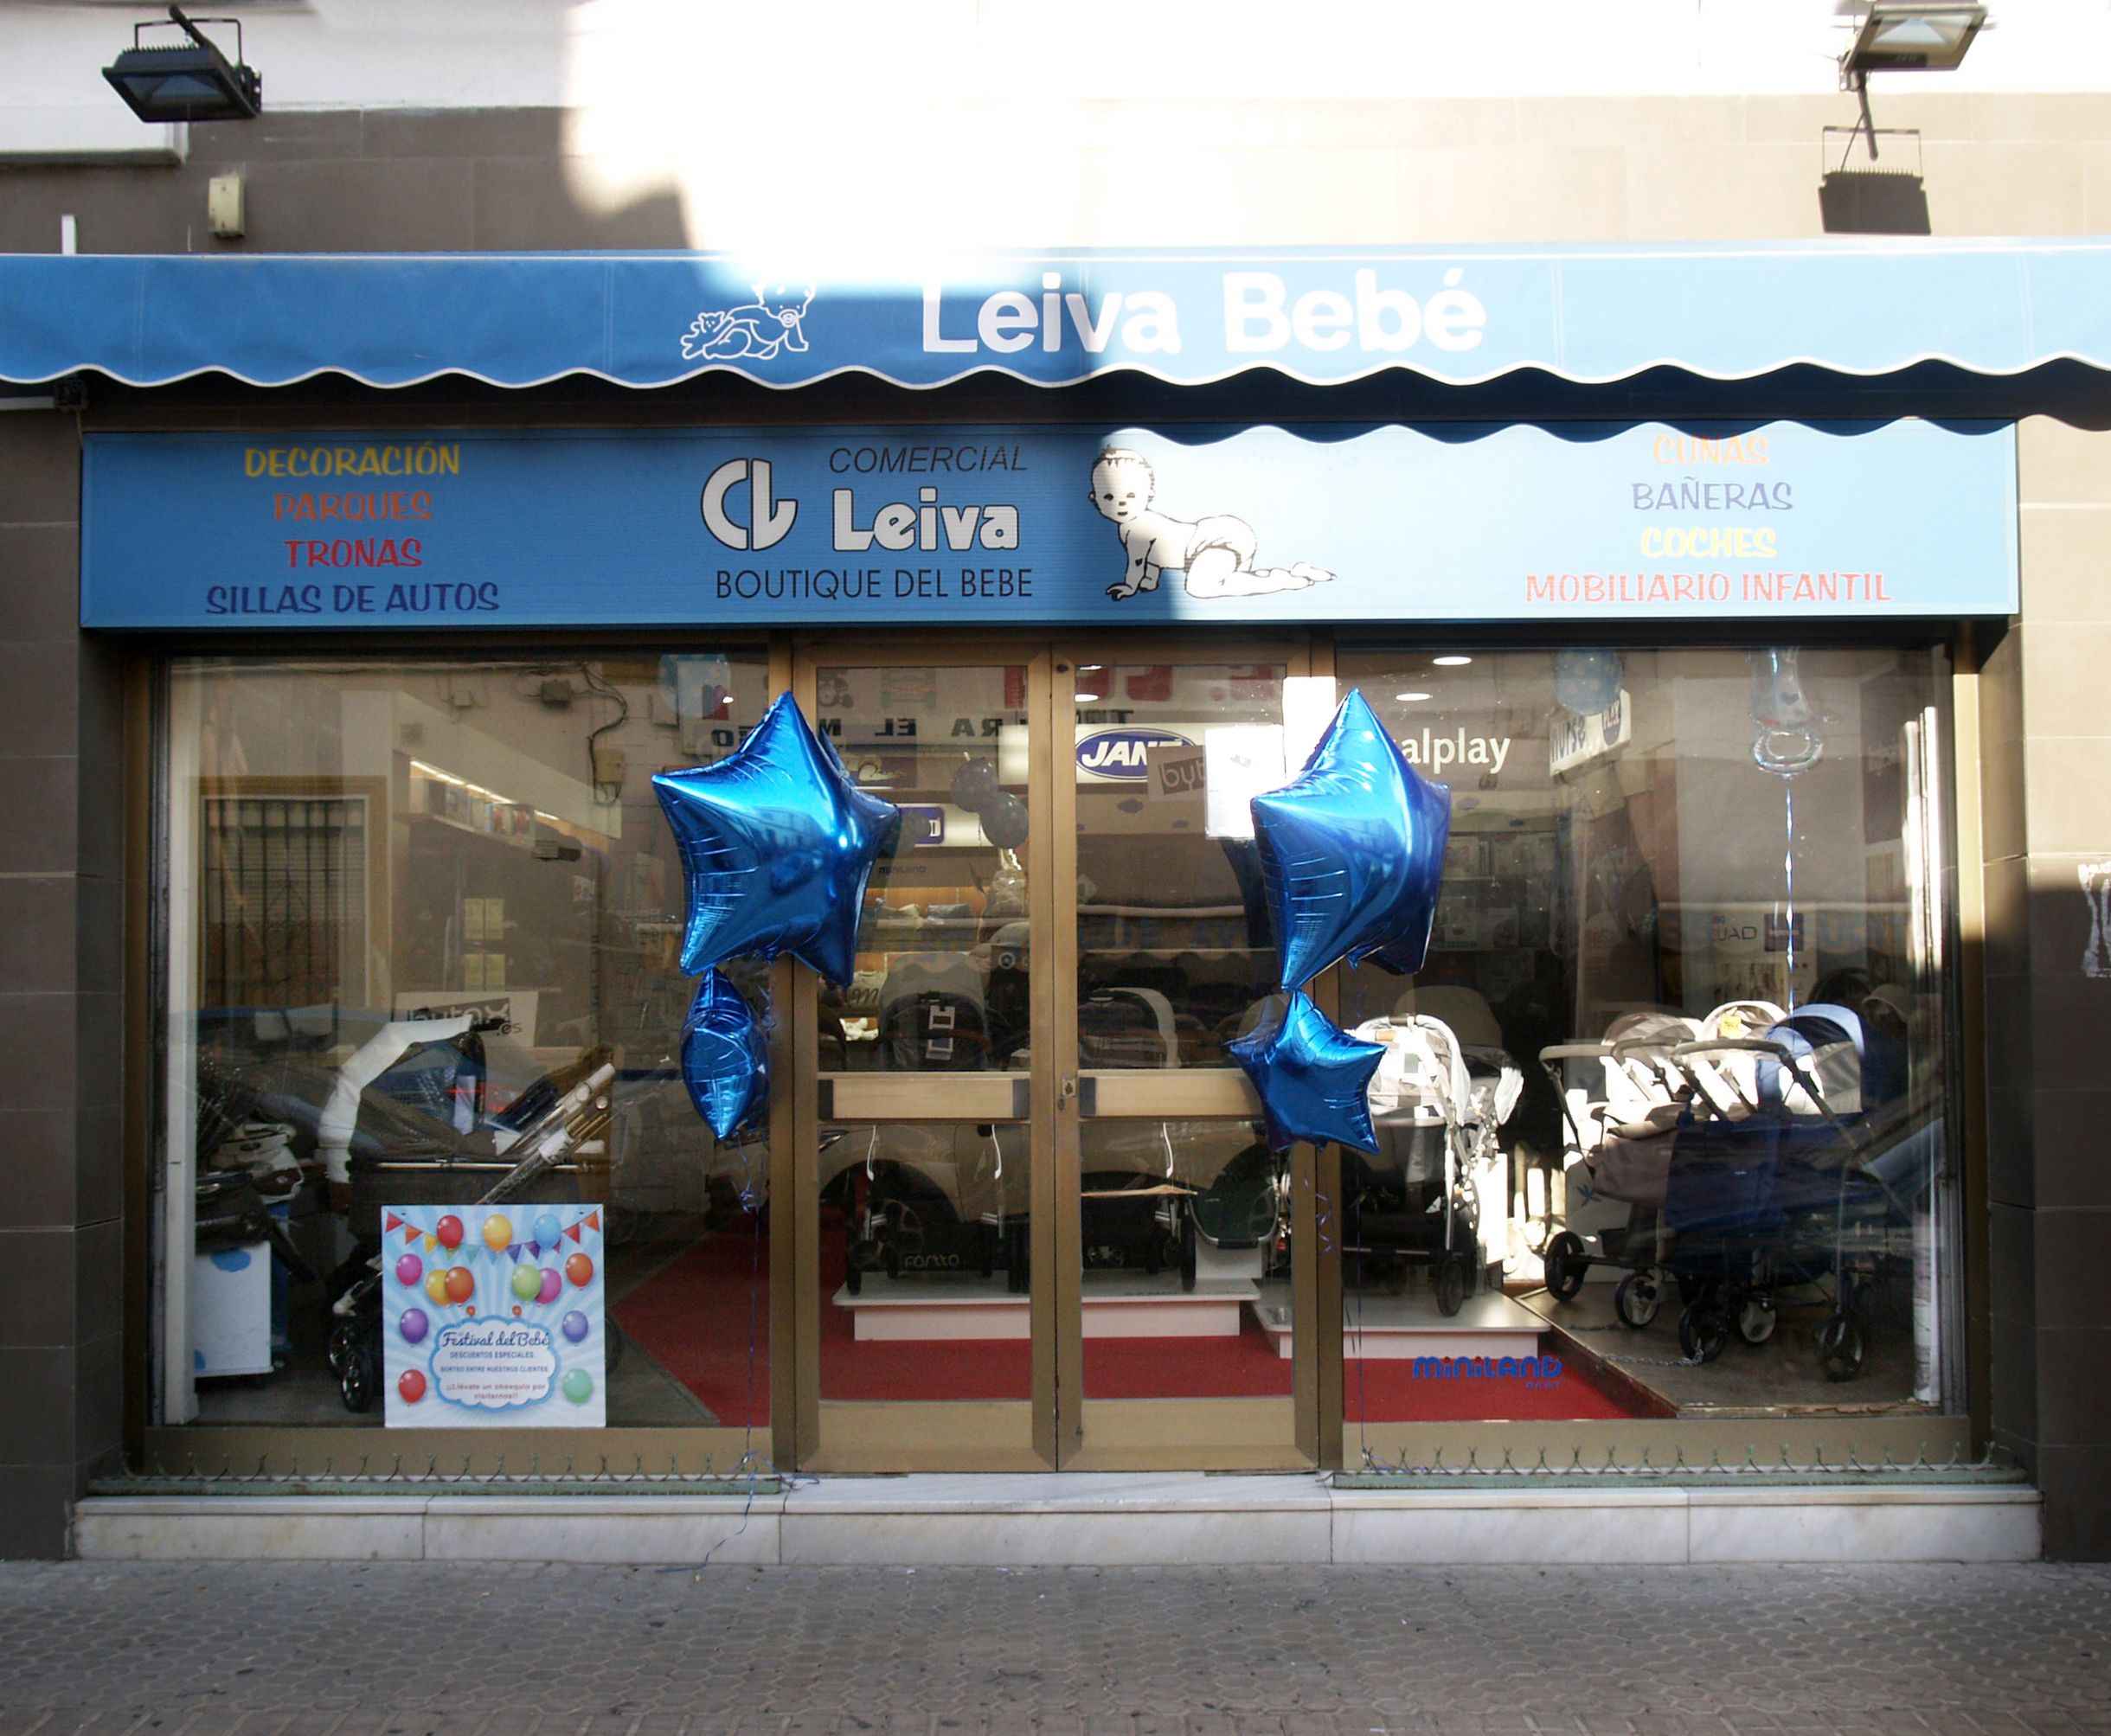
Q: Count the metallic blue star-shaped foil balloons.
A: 4